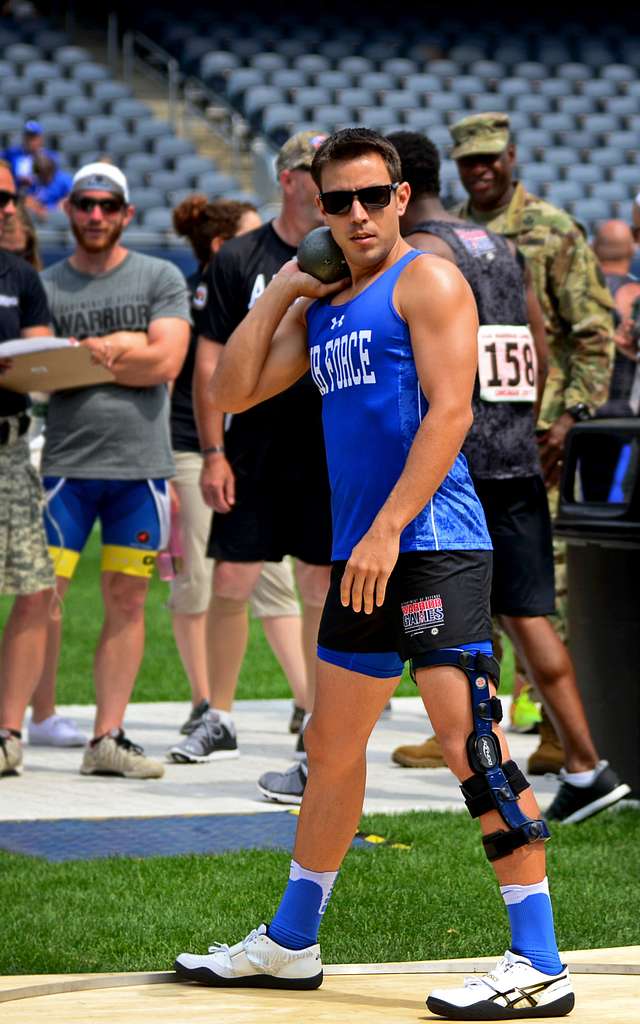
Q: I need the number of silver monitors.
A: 0